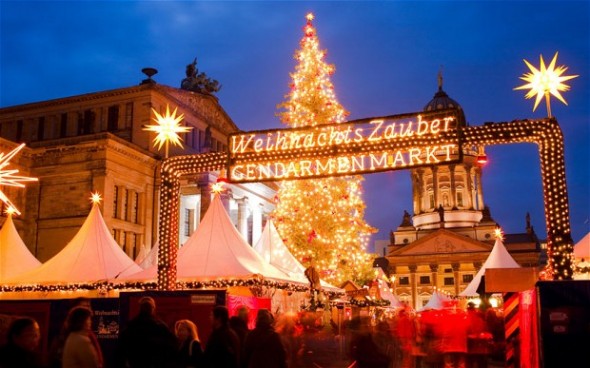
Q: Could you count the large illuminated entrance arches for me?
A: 1